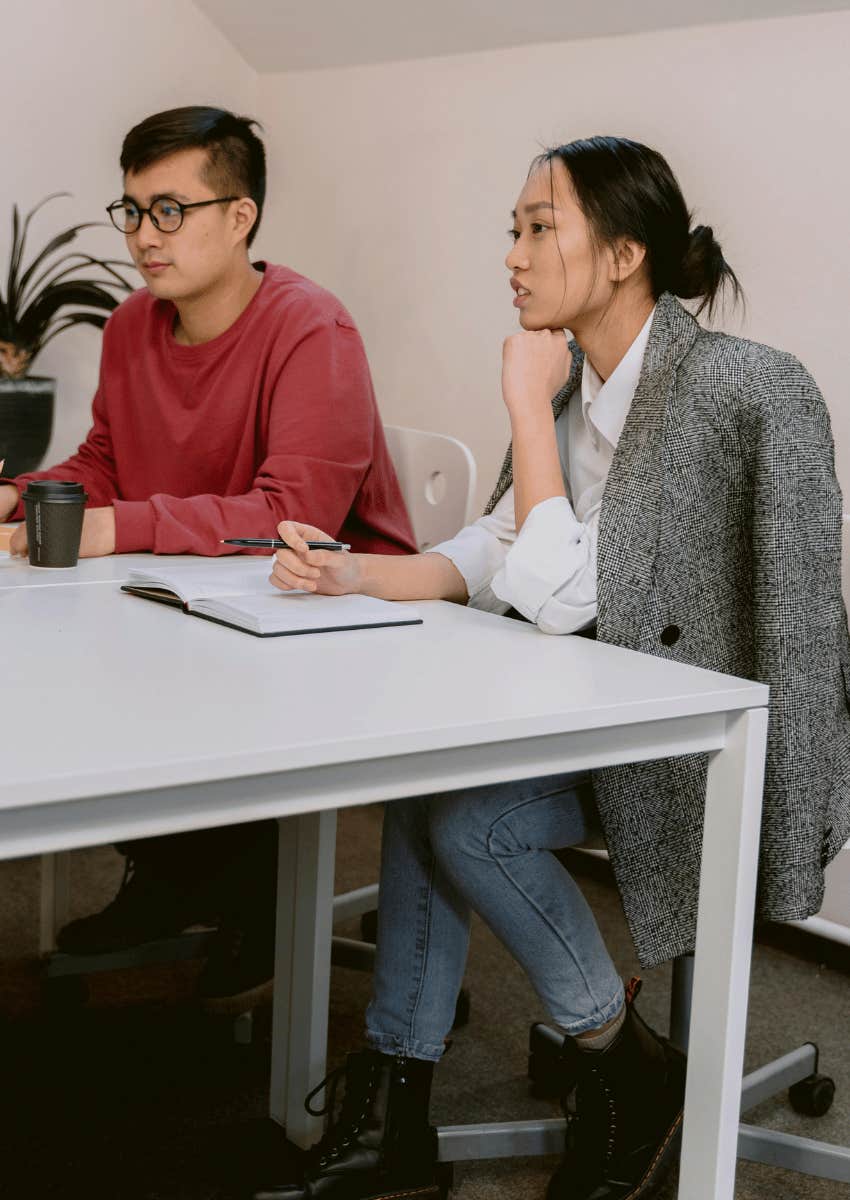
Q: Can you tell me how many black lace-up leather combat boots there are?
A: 2